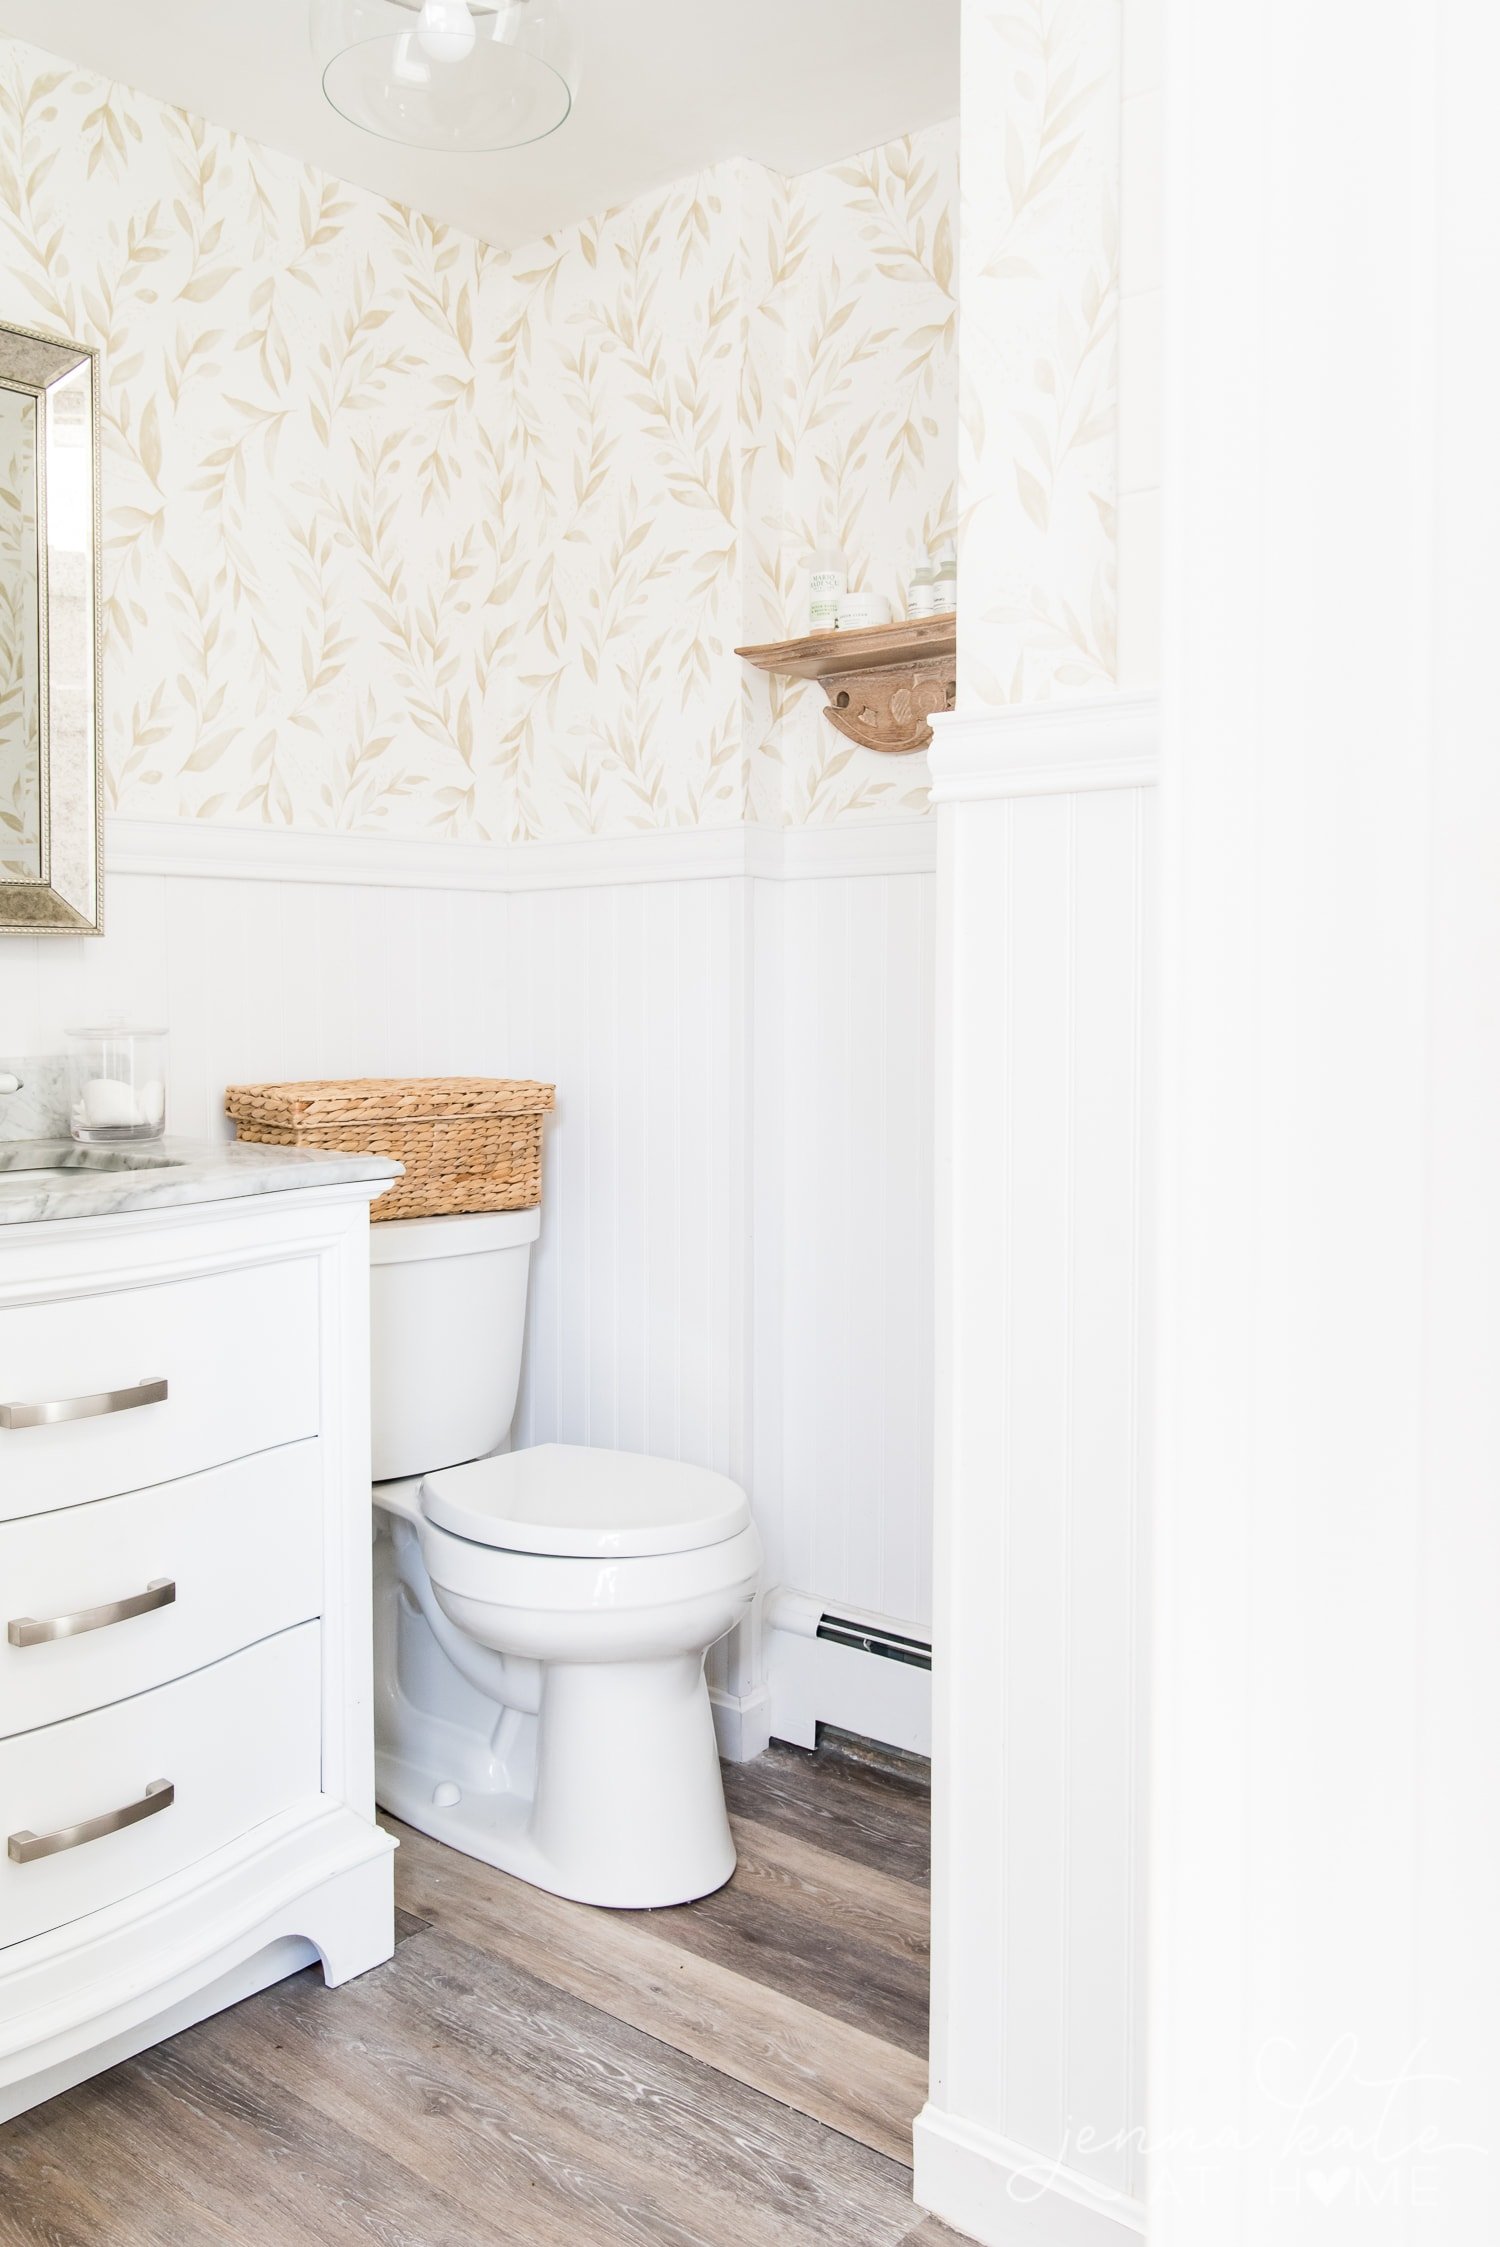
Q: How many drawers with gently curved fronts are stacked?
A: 3